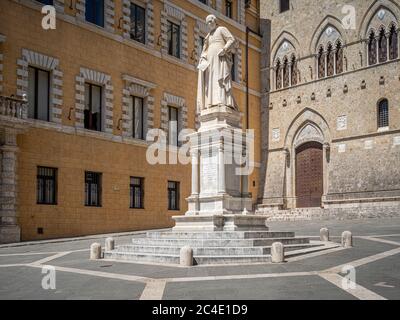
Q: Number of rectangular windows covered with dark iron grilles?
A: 4